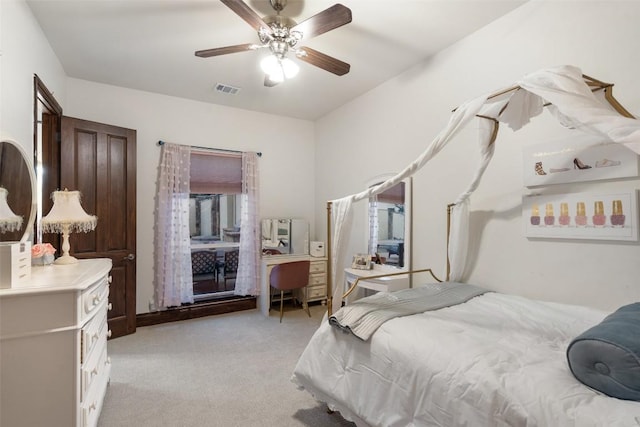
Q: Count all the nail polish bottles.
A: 6